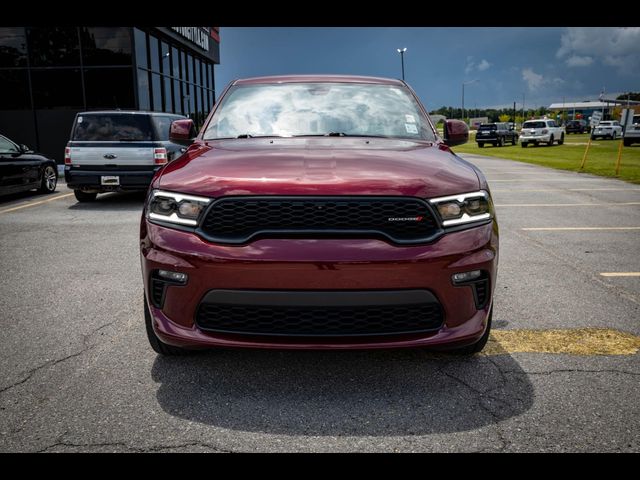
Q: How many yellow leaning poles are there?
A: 2